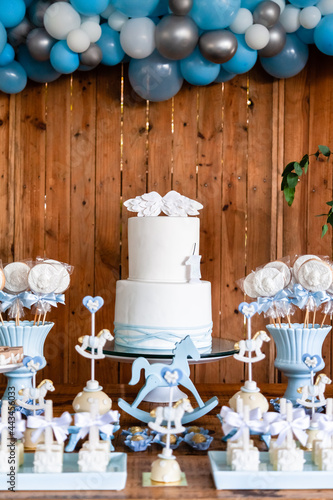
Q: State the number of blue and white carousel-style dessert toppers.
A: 5